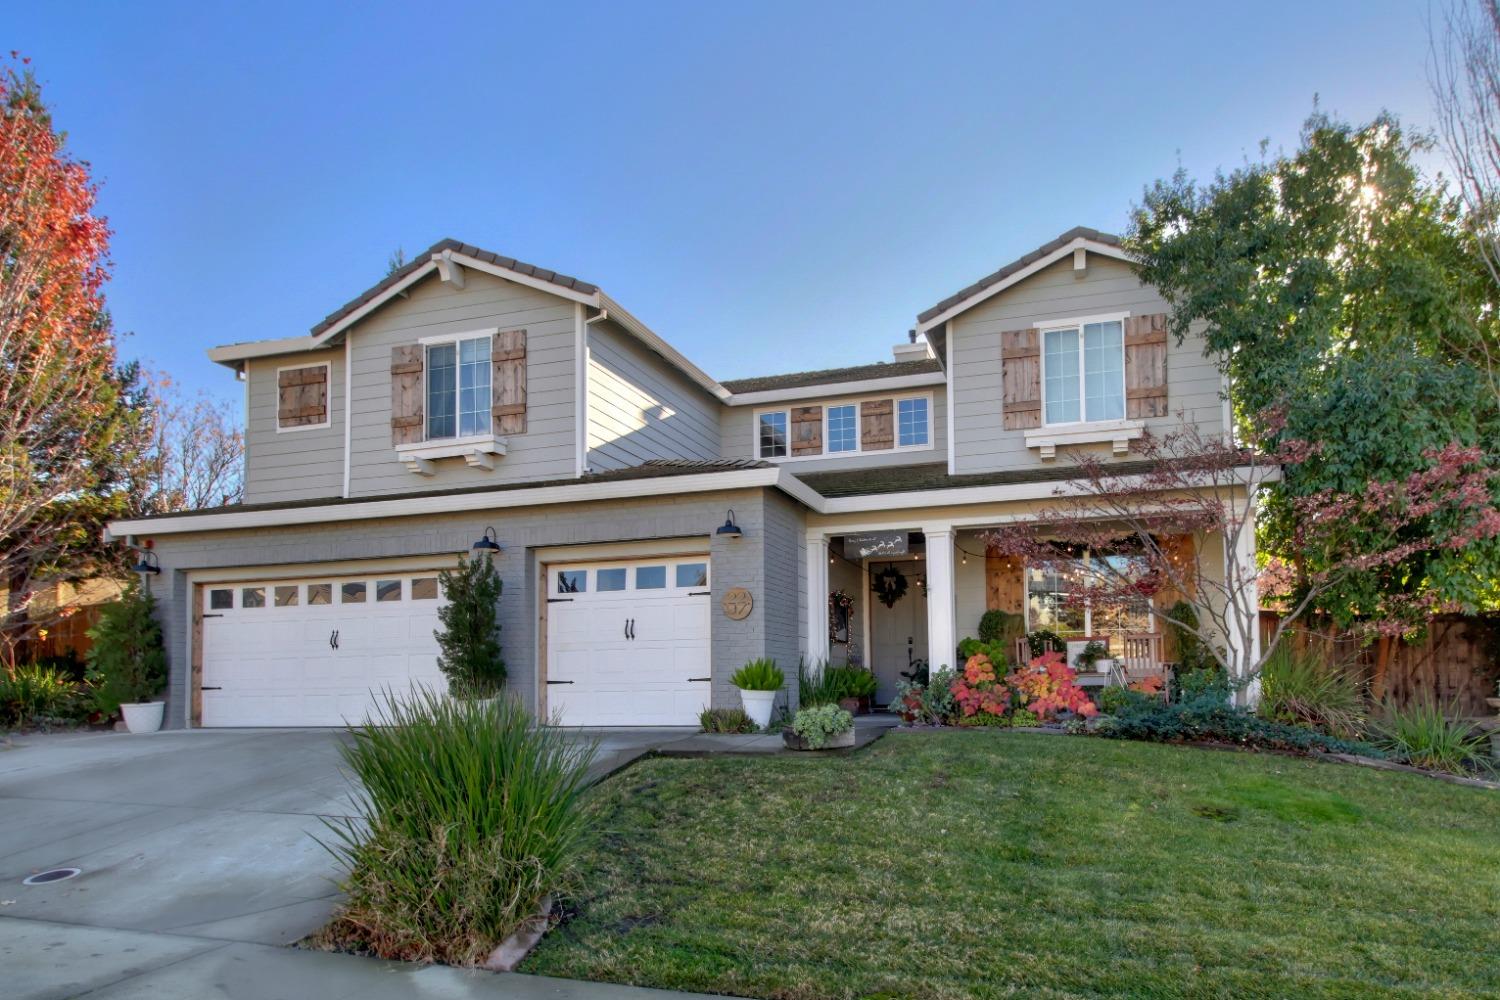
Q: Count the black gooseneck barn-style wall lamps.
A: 3